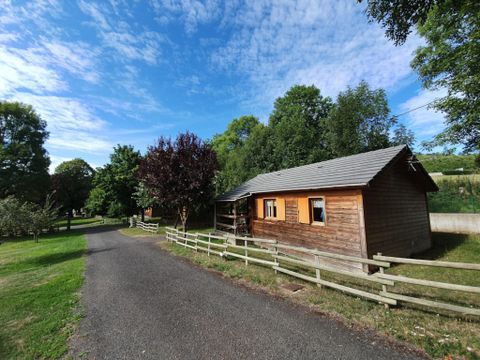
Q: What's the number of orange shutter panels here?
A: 3